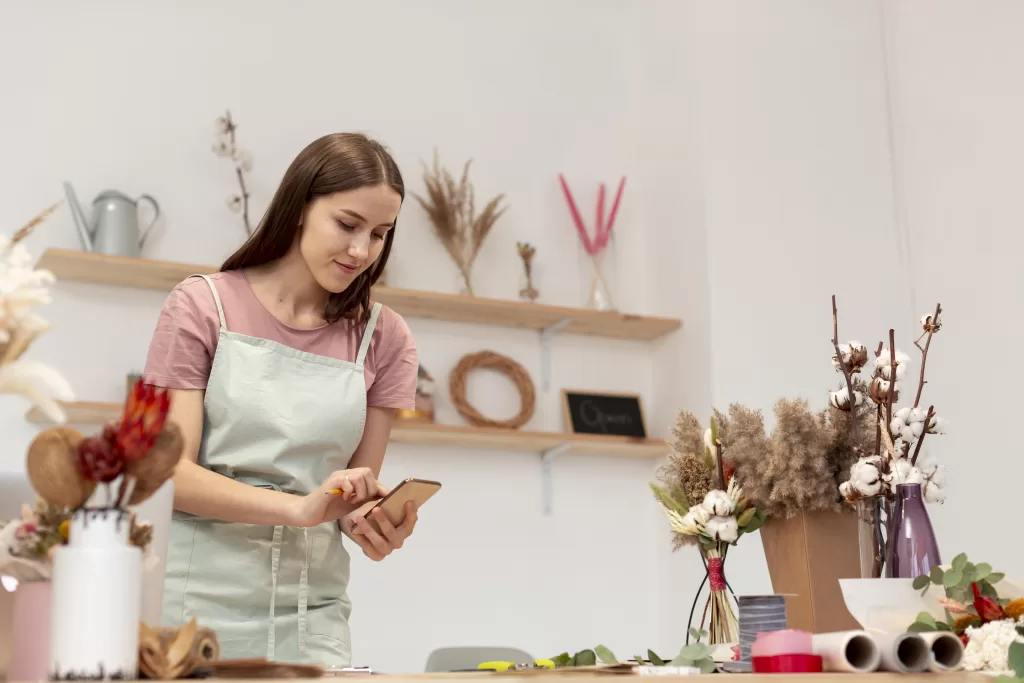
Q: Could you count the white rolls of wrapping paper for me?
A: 3